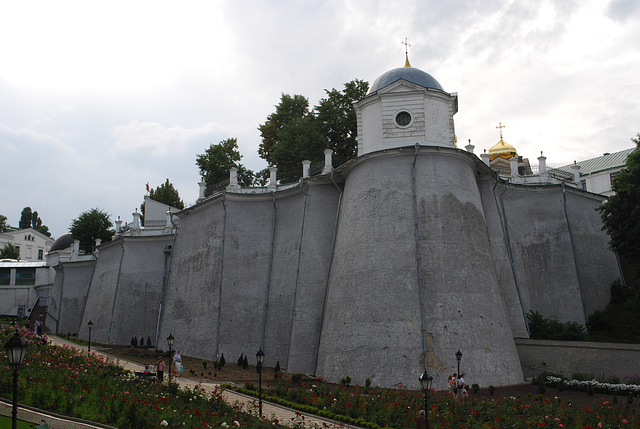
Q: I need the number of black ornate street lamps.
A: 6